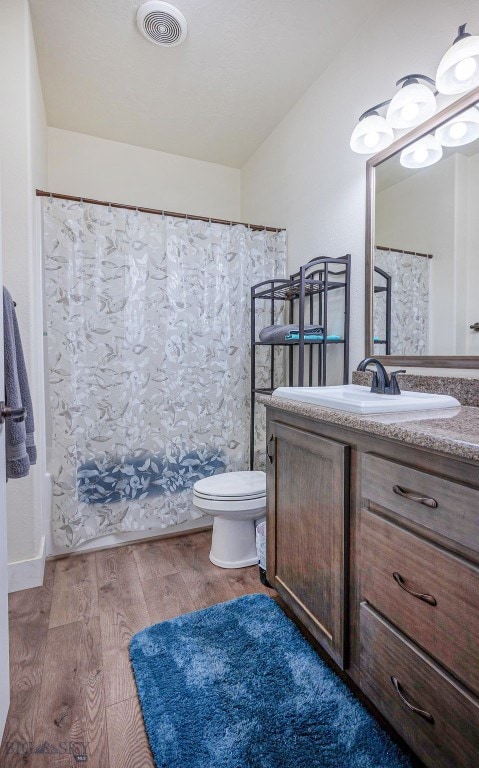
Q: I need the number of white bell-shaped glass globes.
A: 3